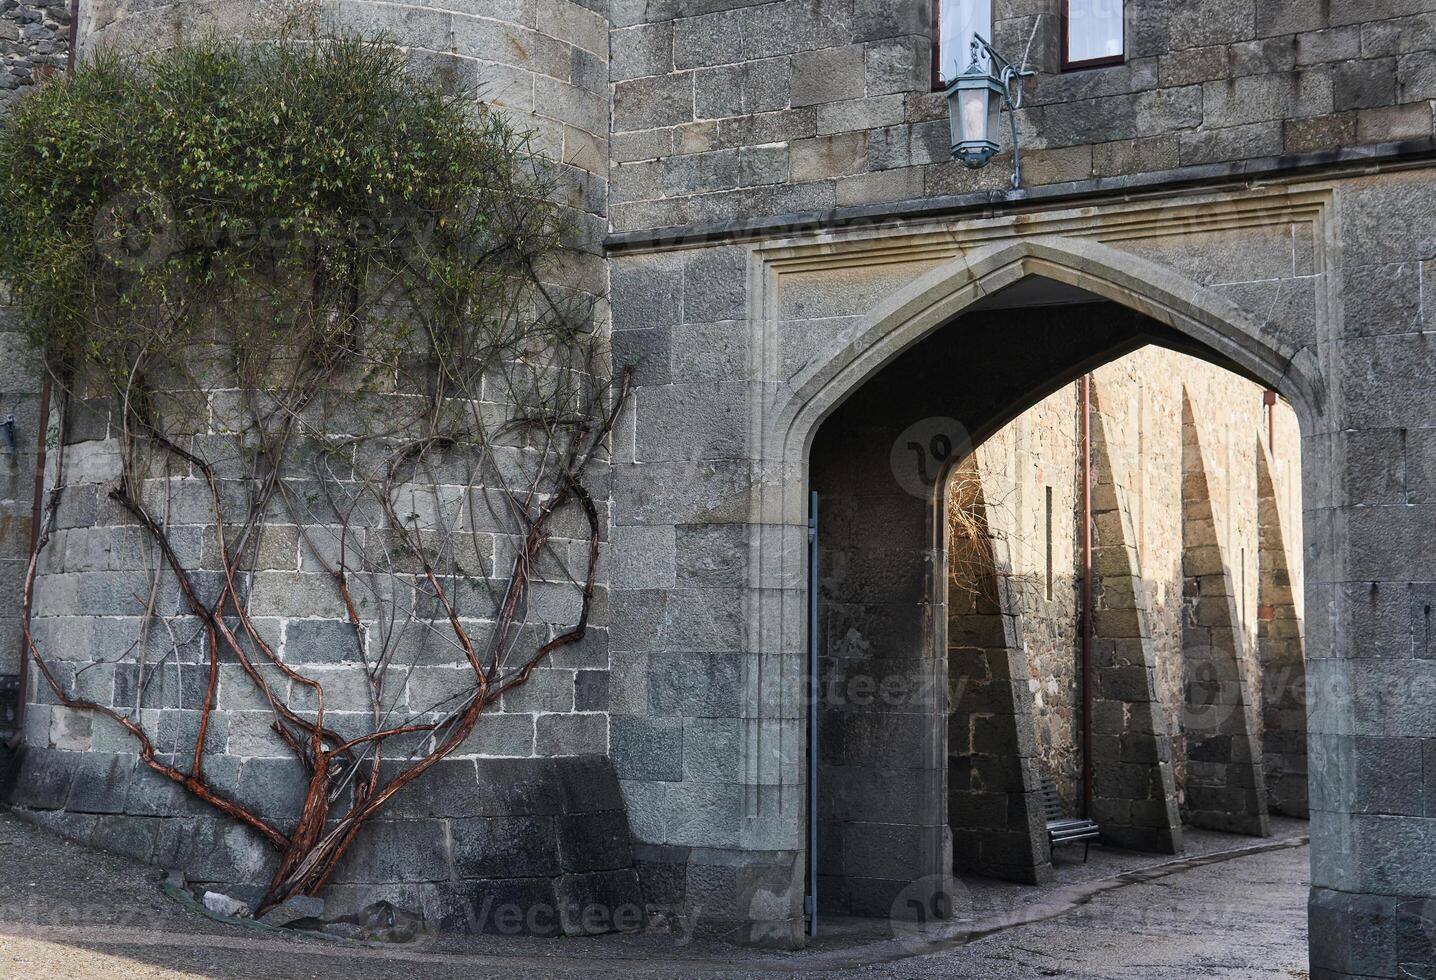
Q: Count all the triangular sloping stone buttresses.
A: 4